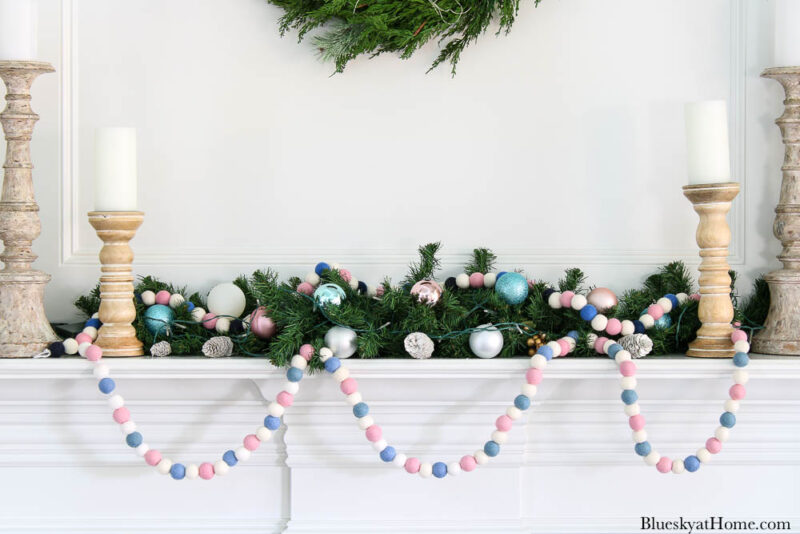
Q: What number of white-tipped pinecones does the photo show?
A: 4